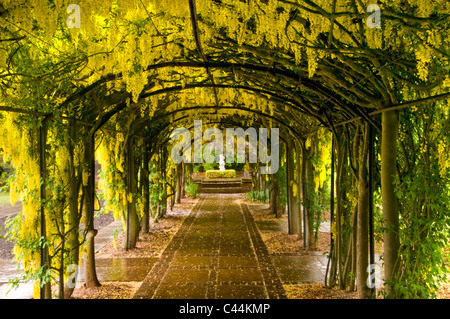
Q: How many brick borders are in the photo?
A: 2